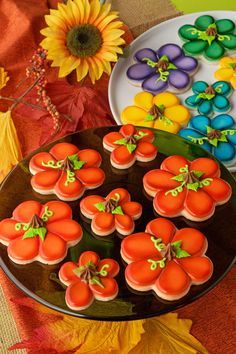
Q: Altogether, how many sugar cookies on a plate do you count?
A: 13